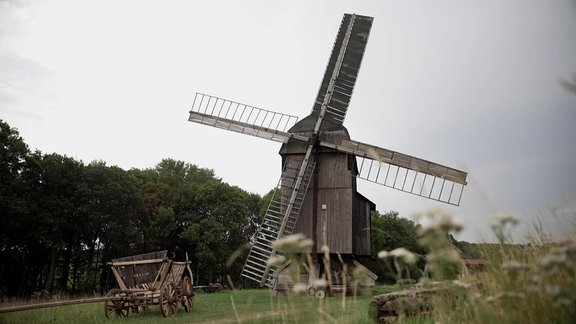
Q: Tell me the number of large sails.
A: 4